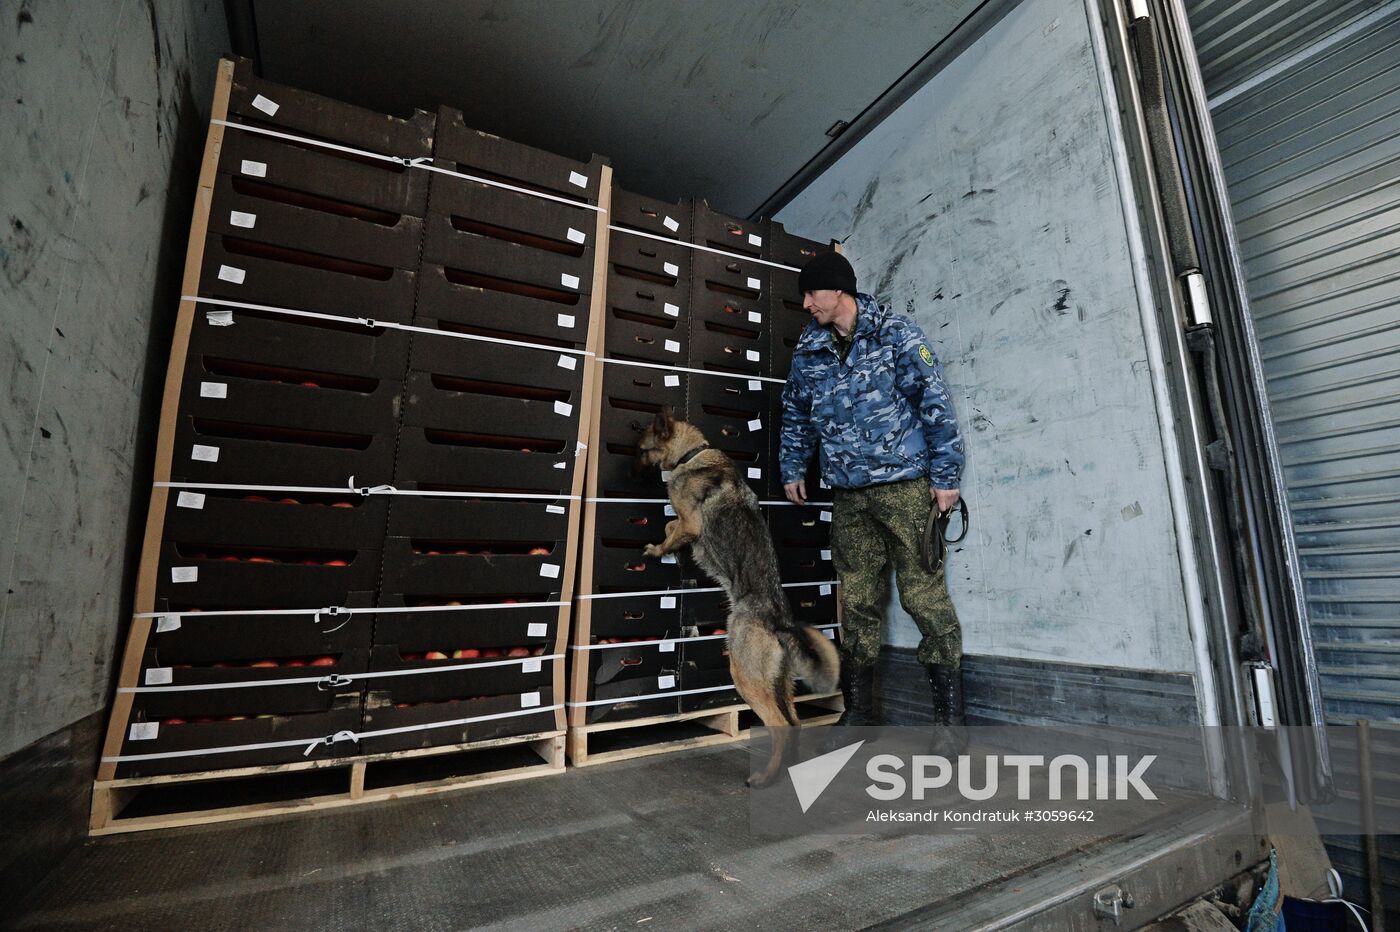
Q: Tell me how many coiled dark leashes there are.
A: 1